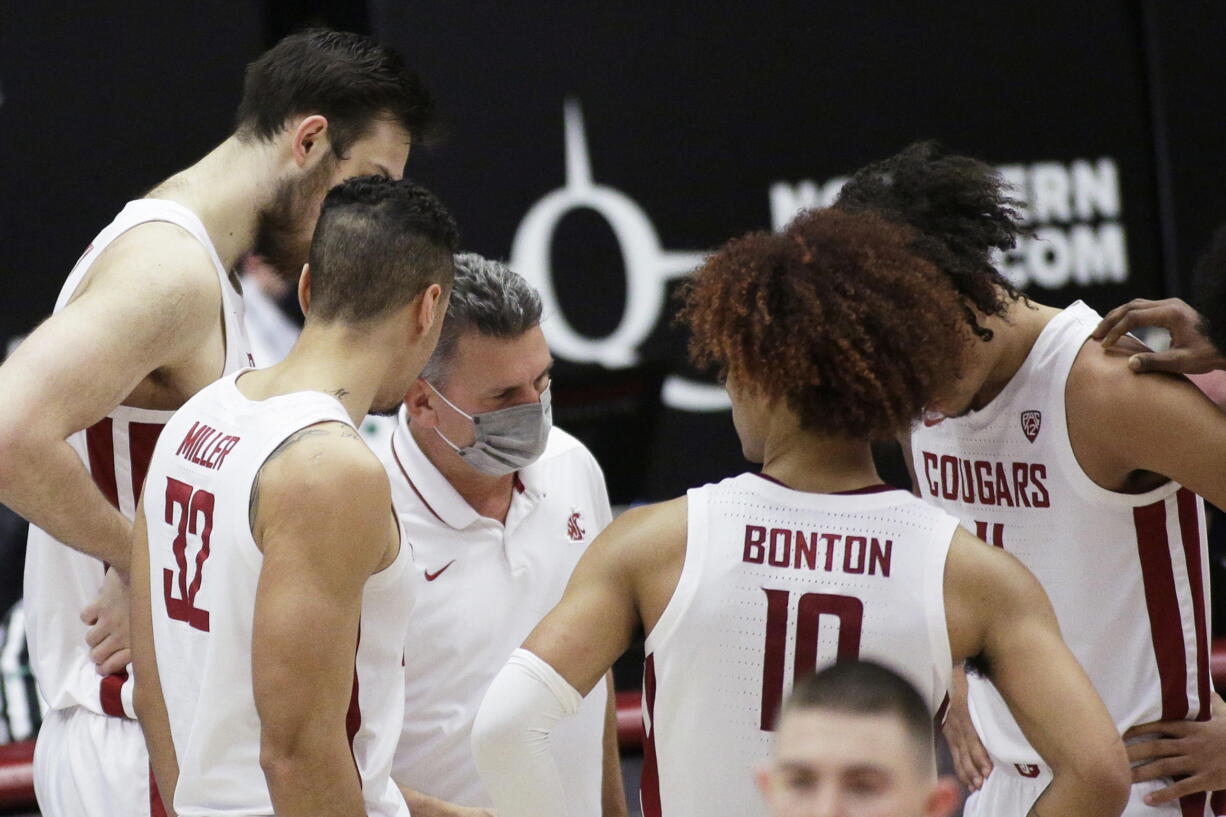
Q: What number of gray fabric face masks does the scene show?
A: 1